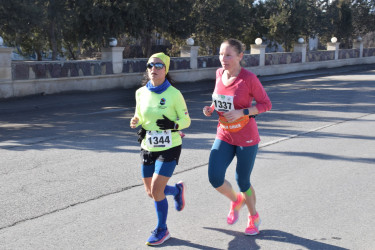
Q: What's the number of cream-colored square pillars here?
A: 7